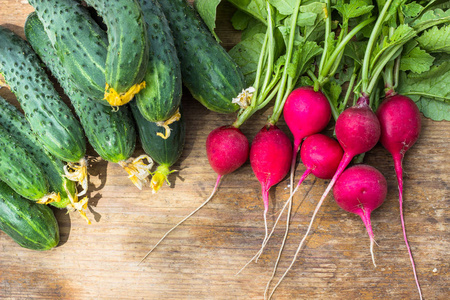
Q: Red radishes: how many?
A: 7